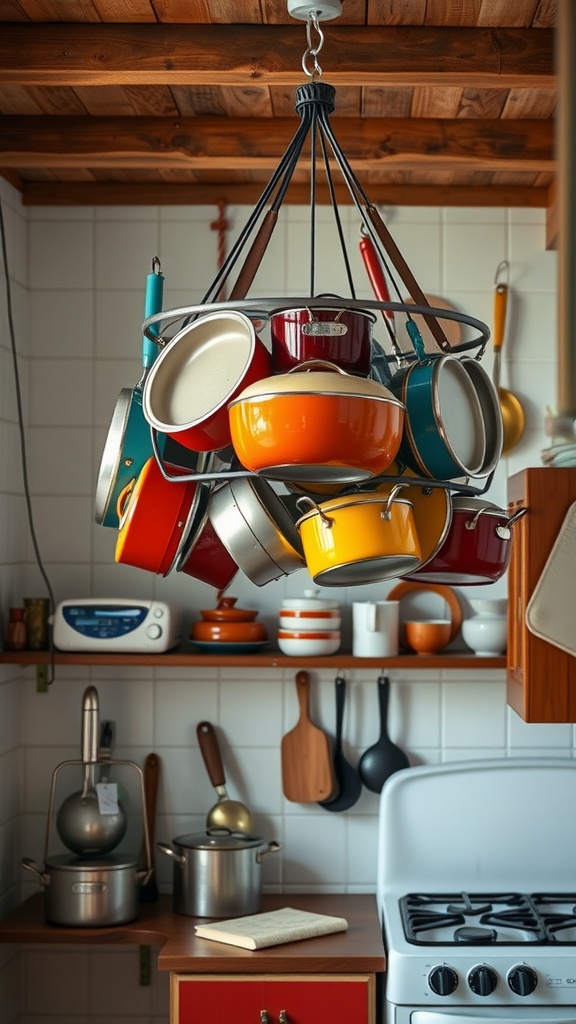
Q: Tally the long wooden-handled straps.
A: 2